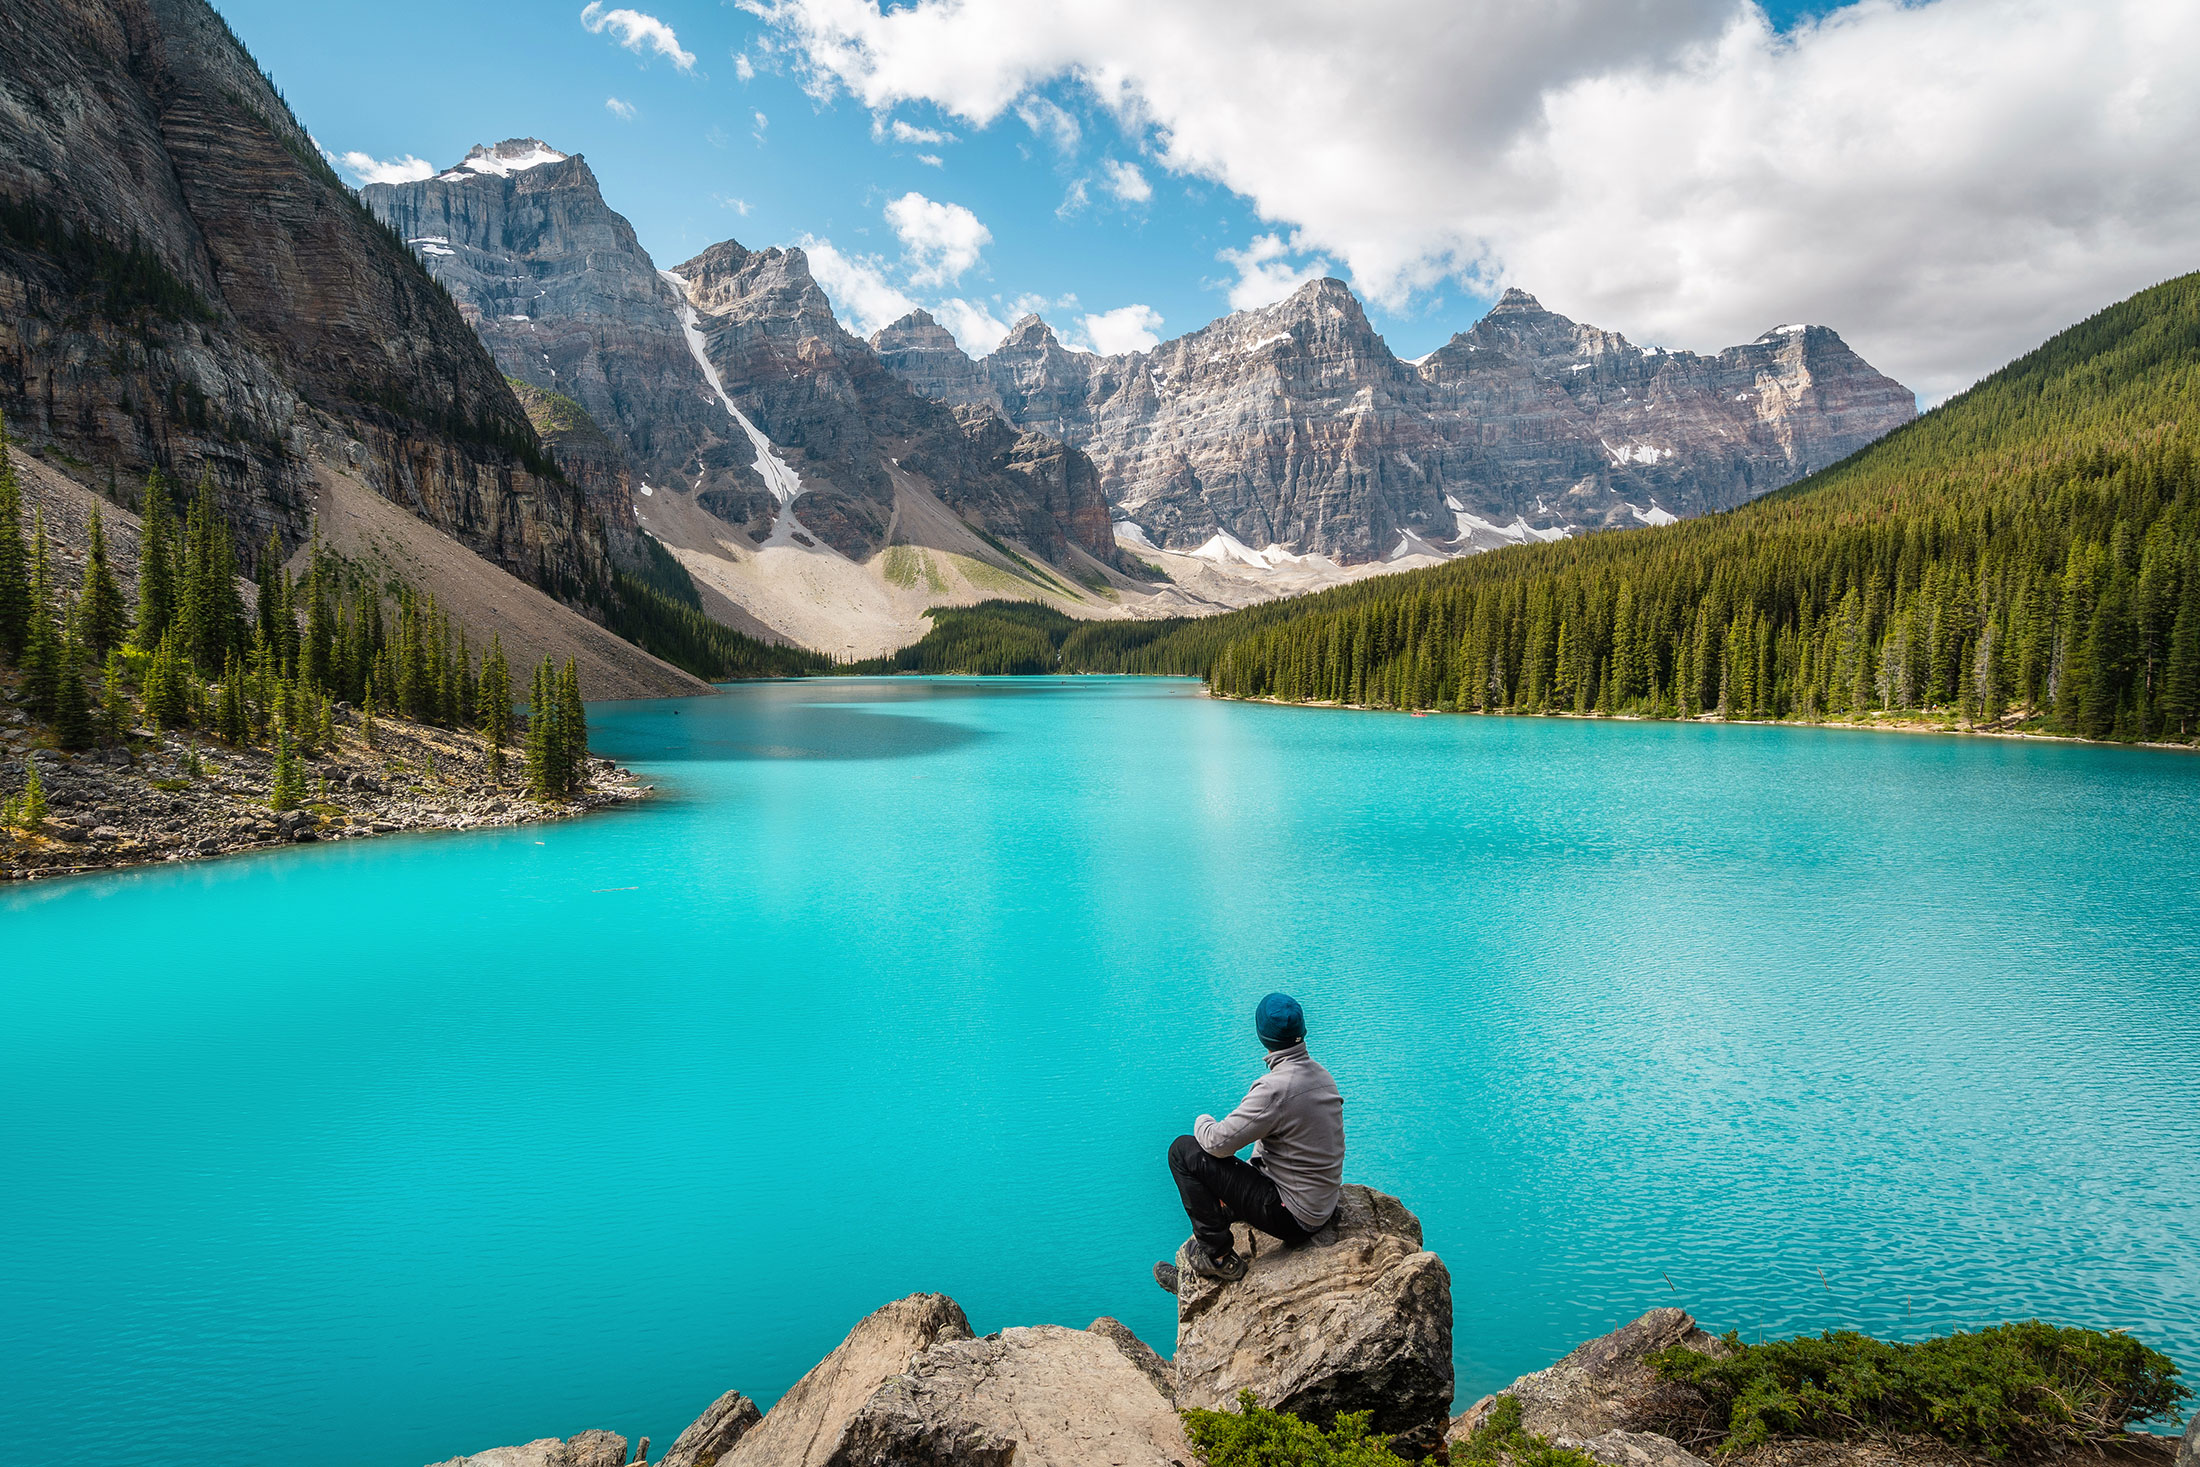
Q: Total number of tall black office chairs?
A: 0